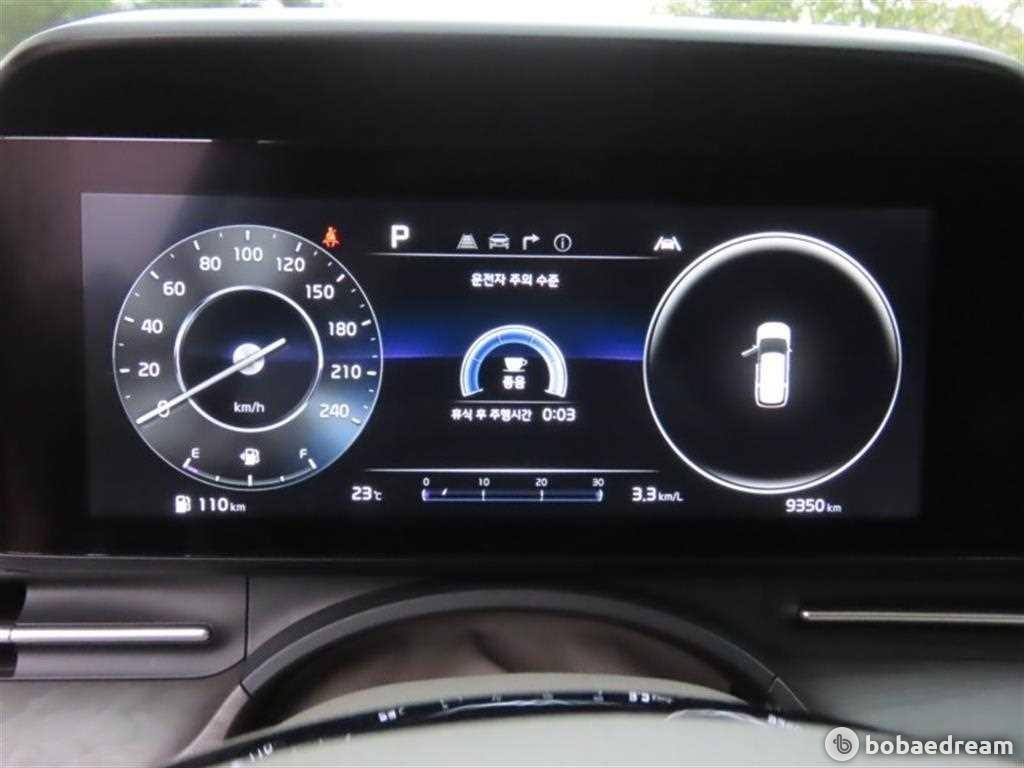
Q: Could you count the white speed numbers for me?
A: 11